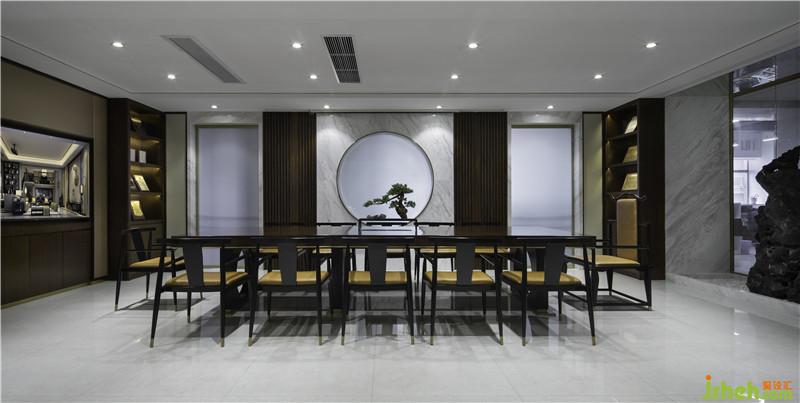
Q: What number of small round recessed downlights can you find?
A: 12